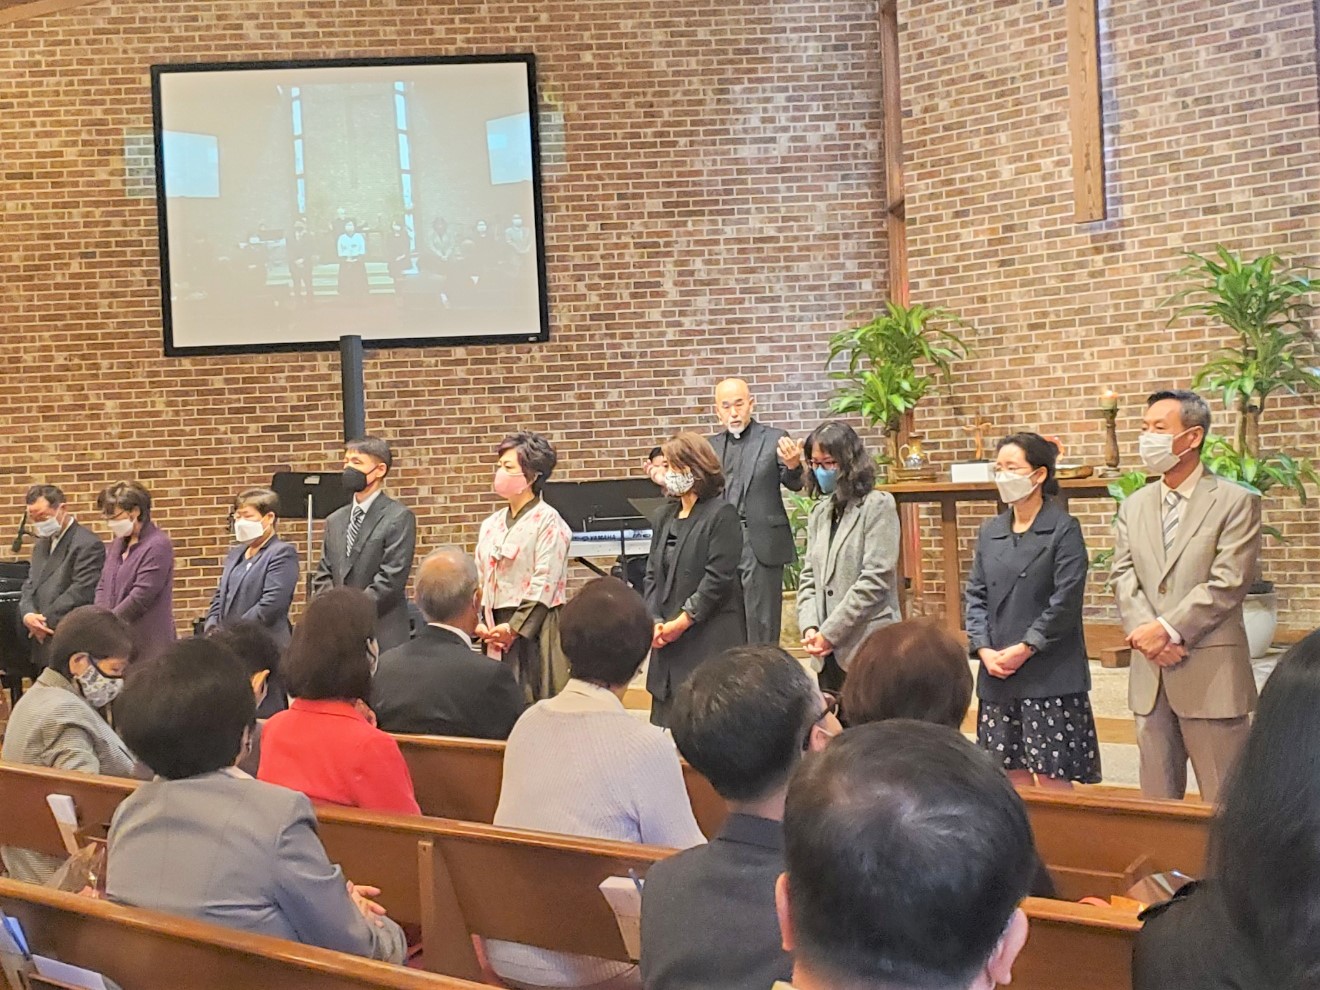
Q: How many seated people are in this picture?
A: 10